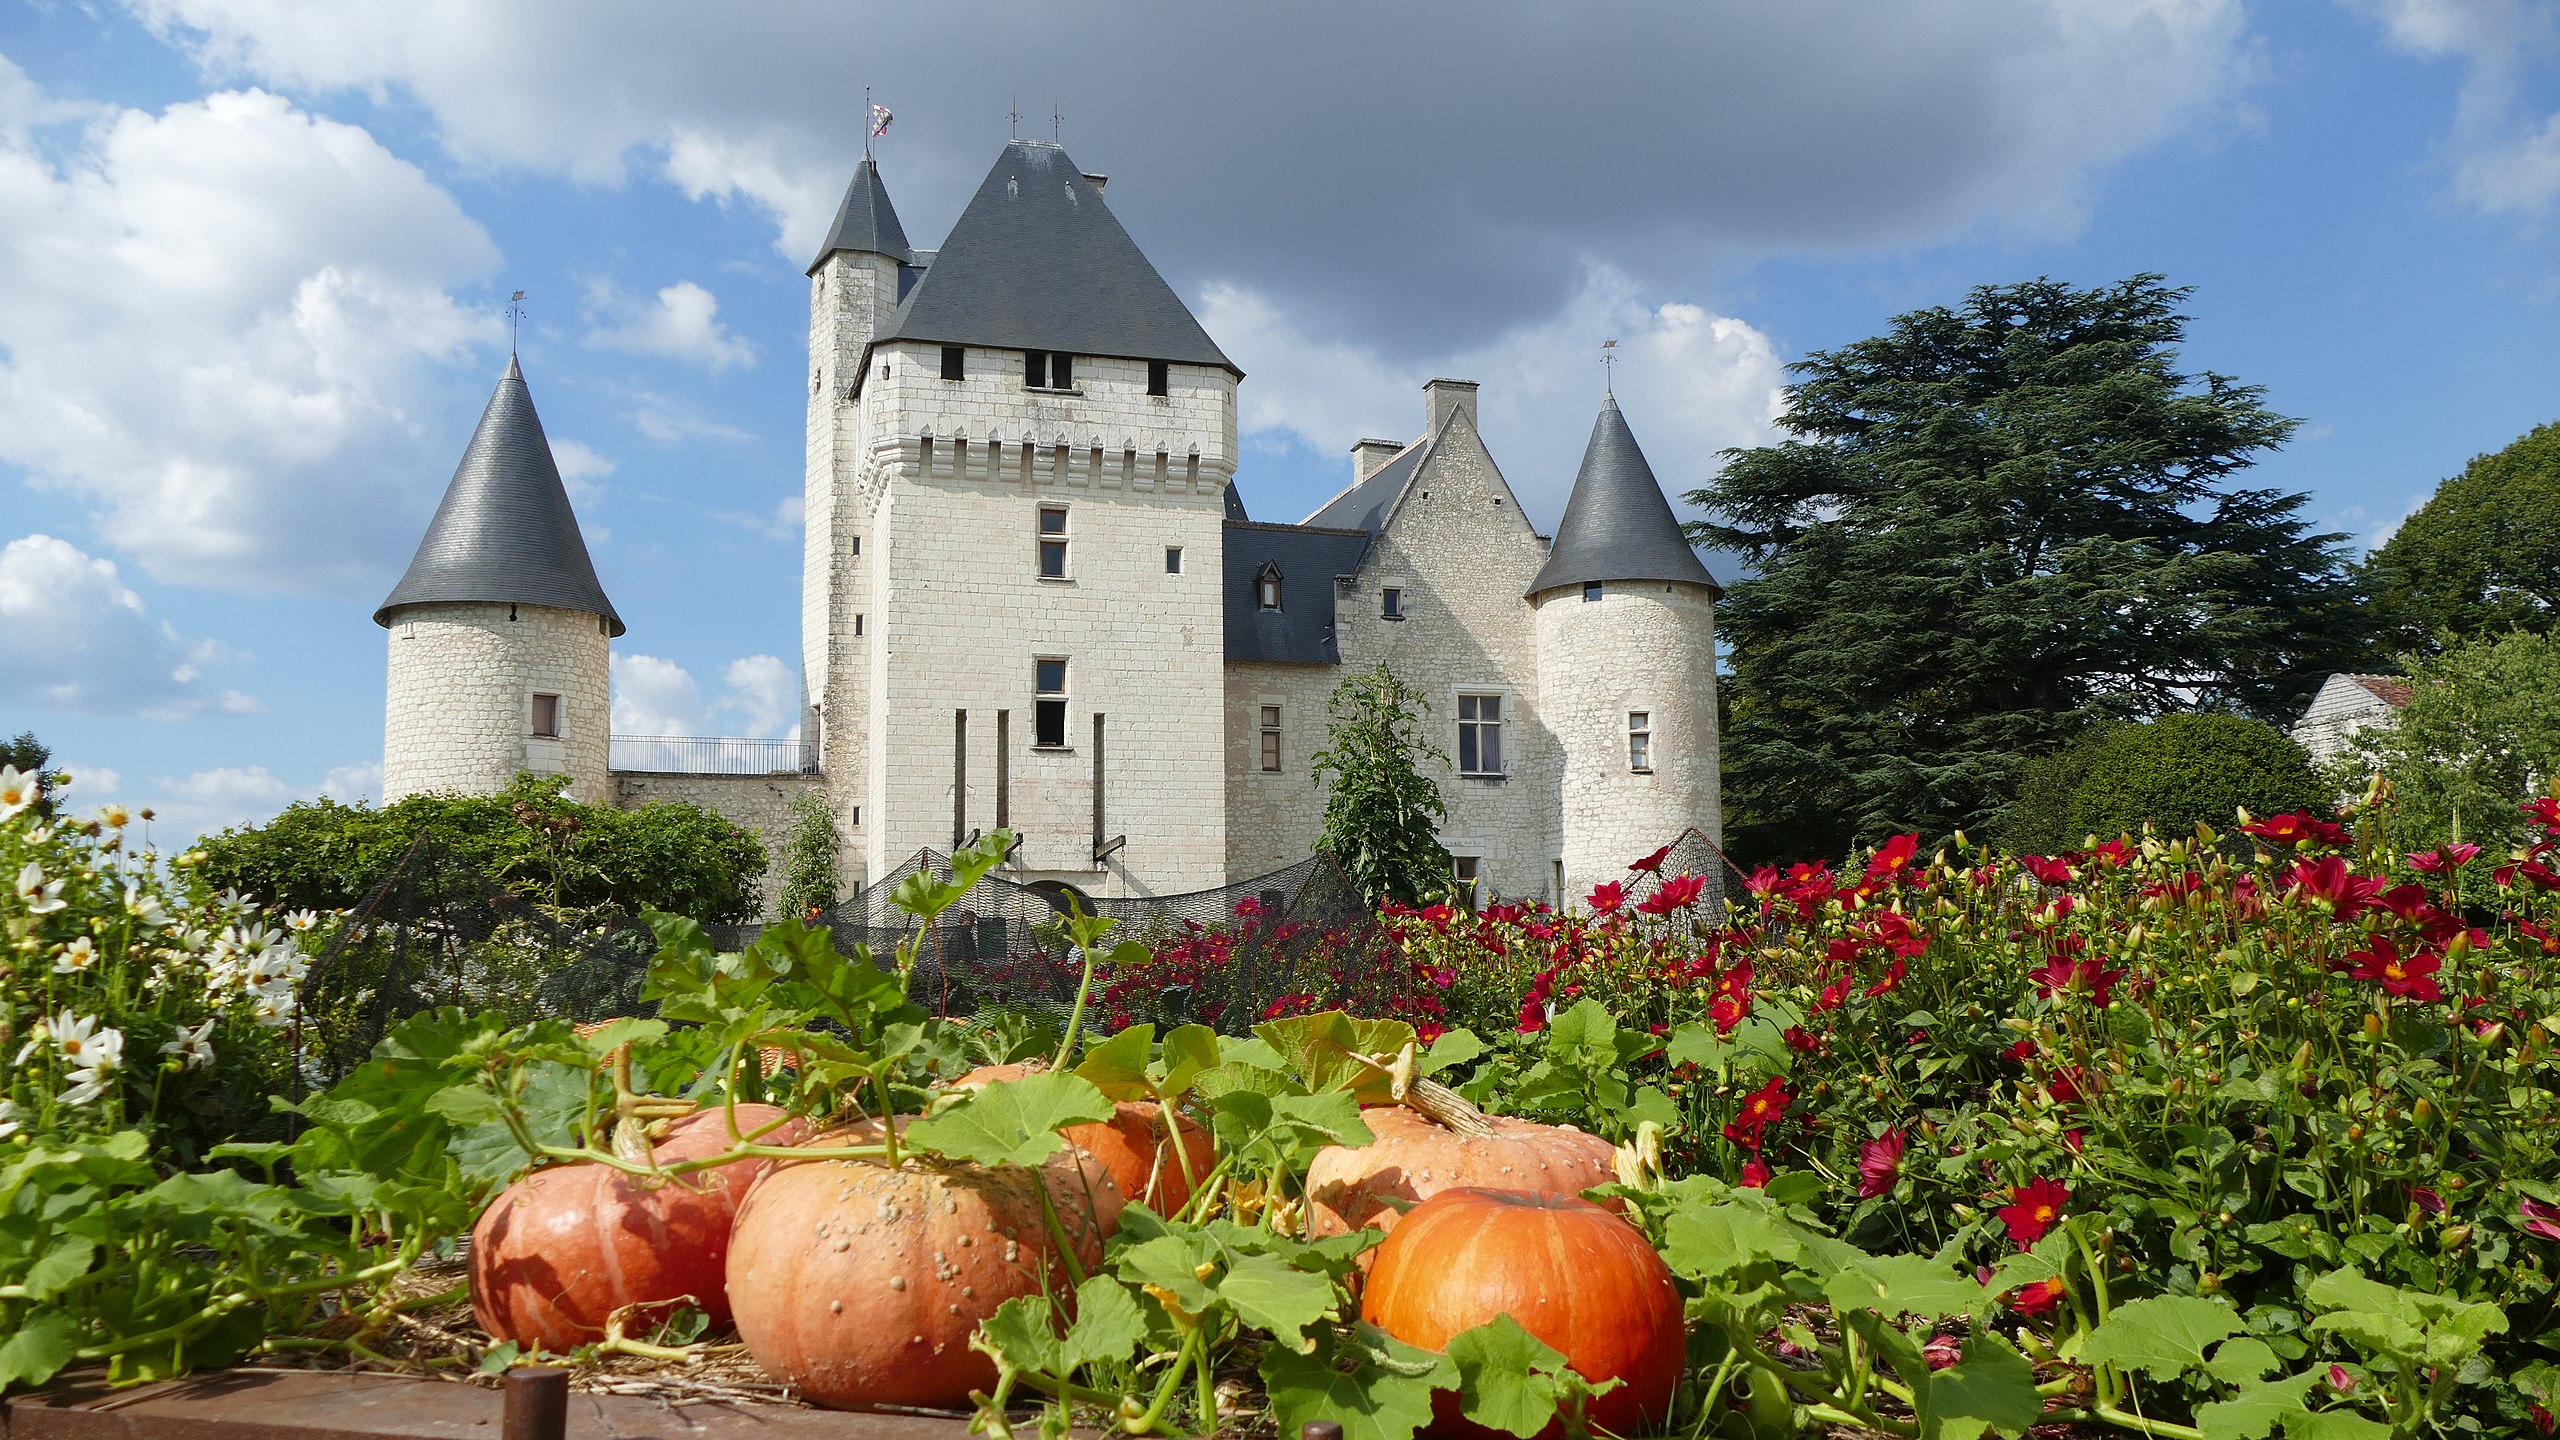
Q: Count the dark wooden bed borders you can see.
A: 1